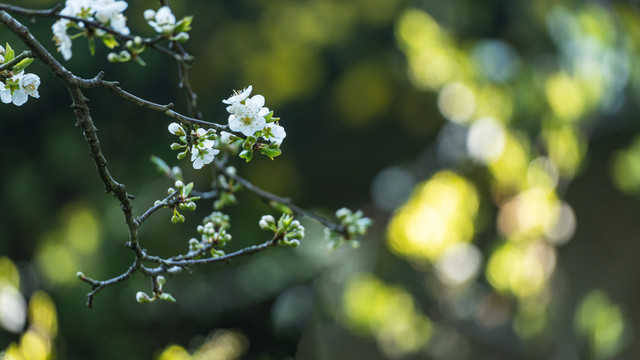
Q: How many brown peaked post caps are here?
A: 0